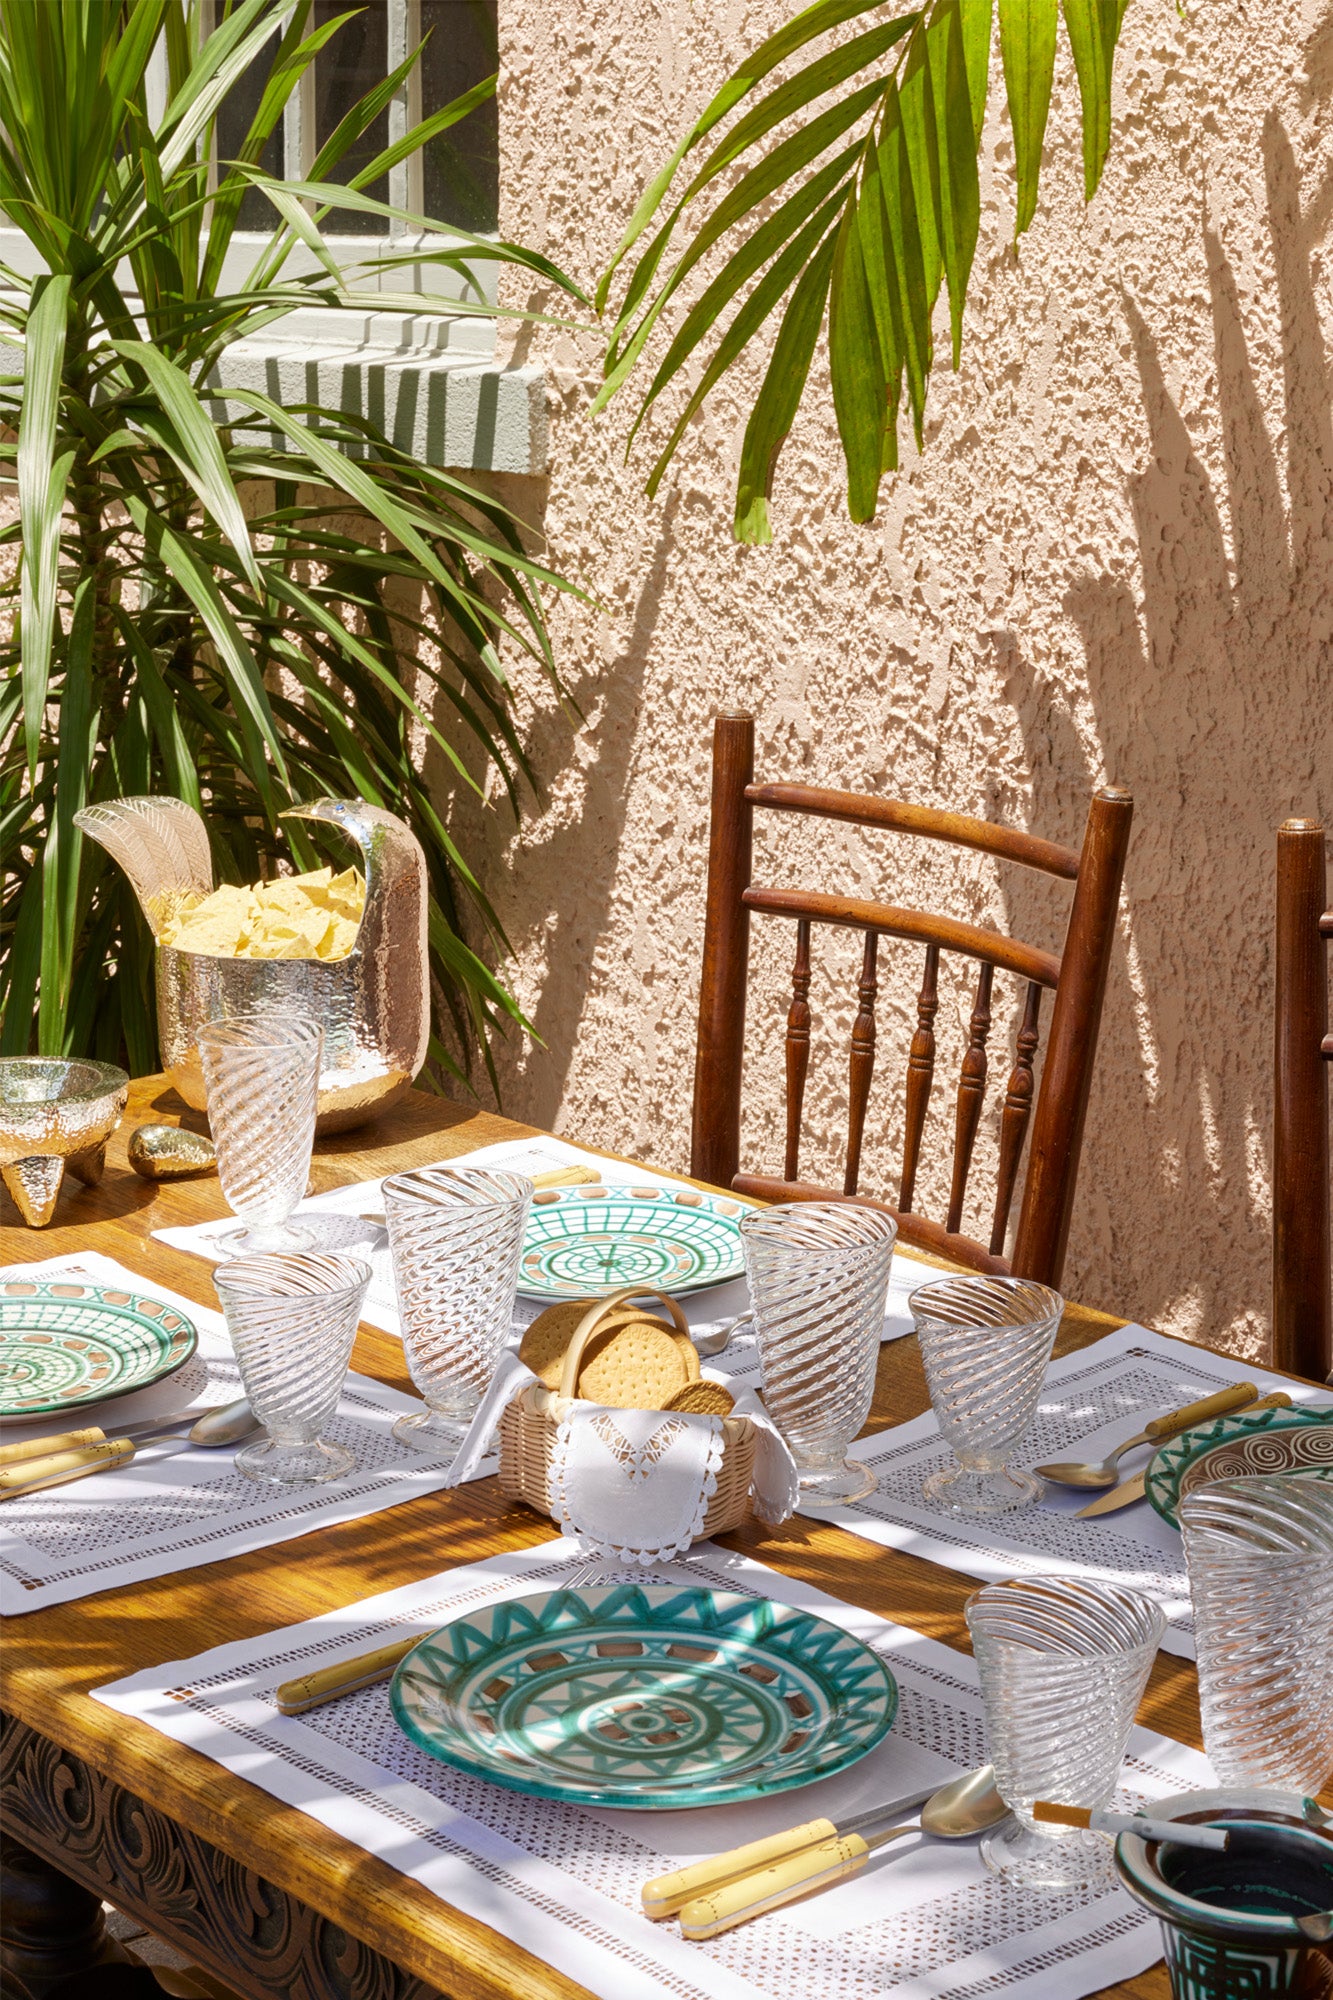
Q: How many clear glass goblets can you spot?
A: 7